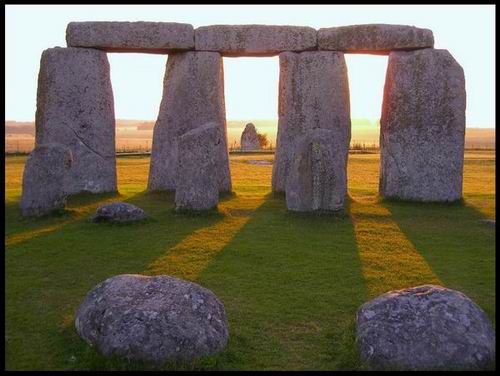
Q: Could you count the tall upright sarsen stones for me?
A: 4